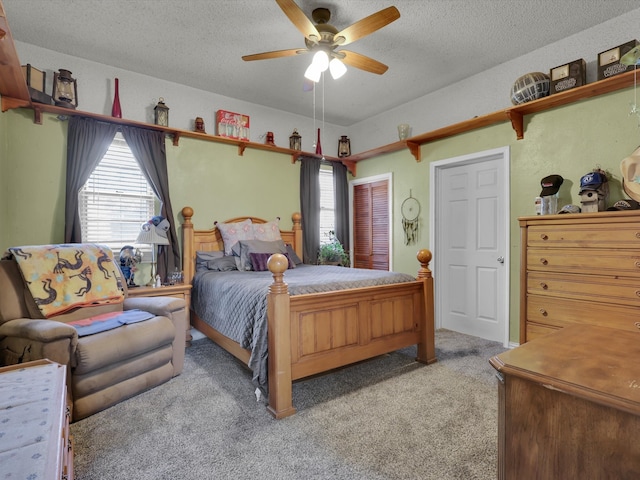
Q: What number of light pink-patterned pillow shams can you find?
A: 2